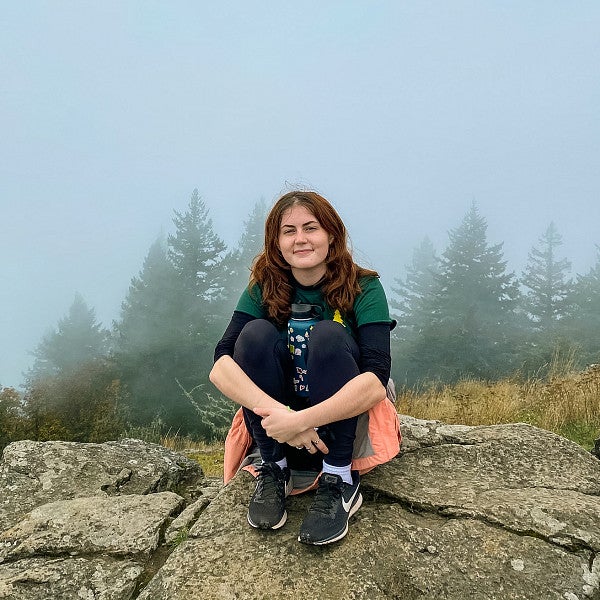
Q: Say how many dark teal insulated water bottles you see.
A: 1